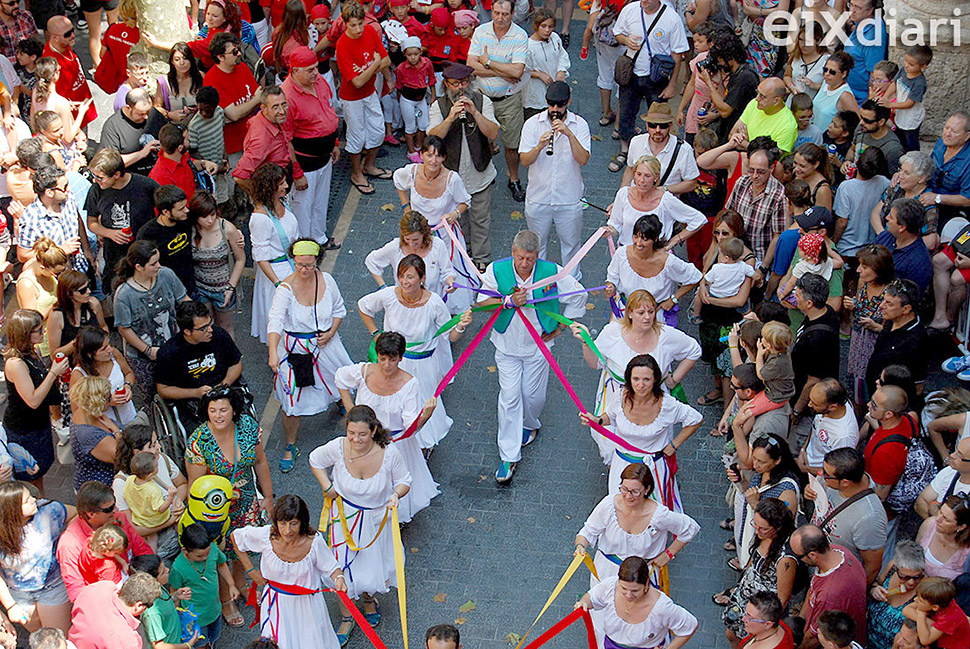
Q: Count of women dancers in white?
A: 14